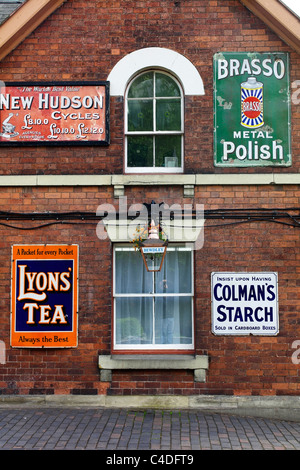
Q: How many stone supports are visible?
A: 4